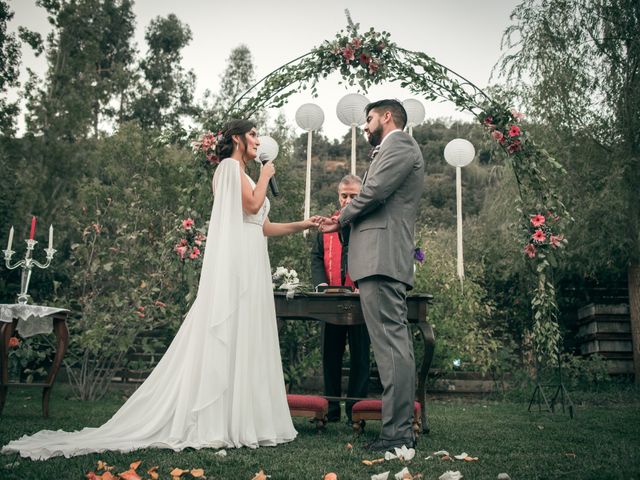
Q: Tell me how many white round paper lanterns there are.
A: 5